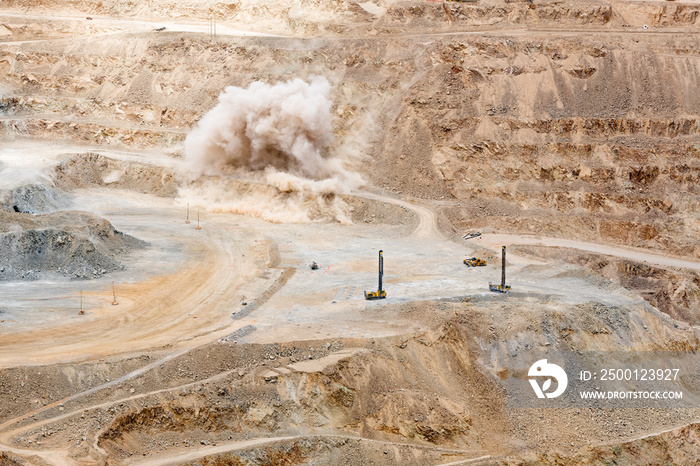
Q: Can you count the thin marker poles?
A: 4